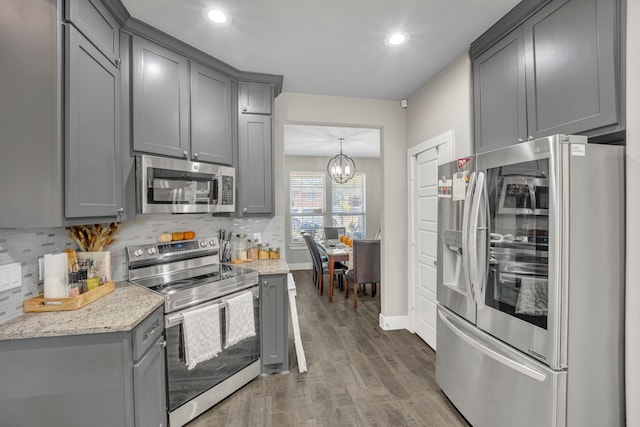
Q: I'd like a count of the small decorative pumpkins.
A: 6